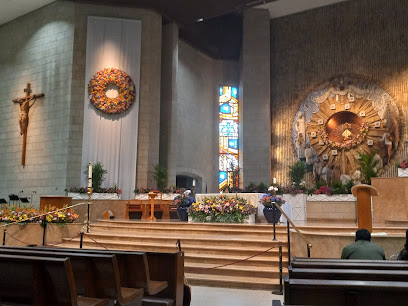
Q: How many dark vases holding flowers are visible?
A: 2